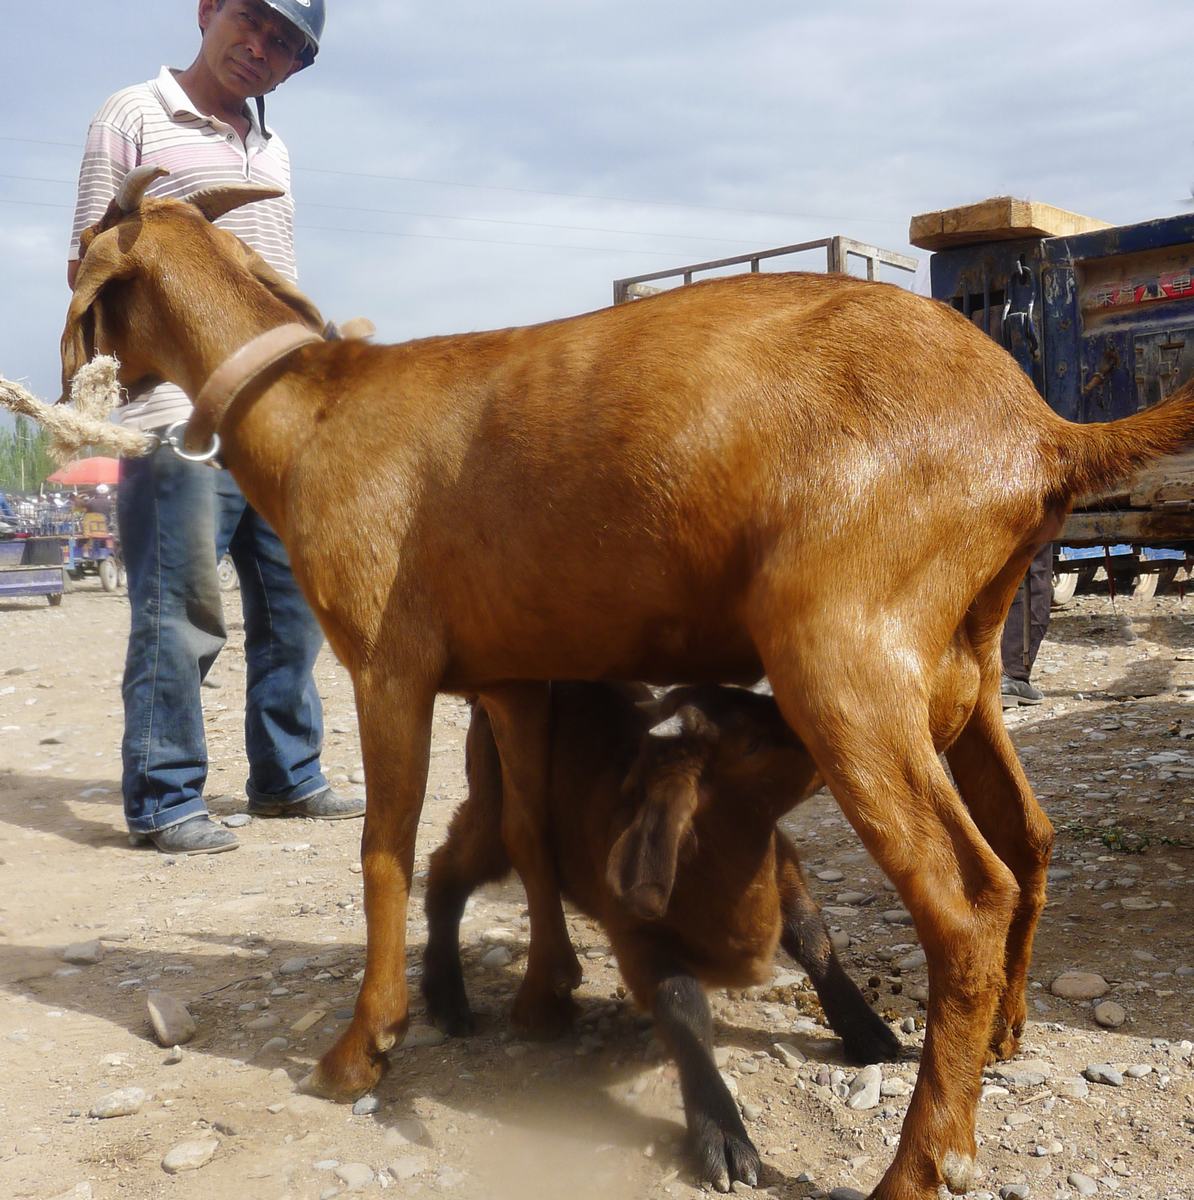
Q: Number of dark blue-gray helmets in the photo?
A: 1